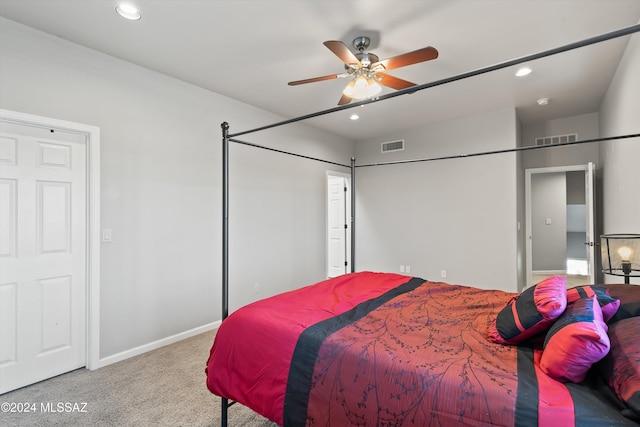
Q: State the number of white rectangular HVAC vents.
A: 2